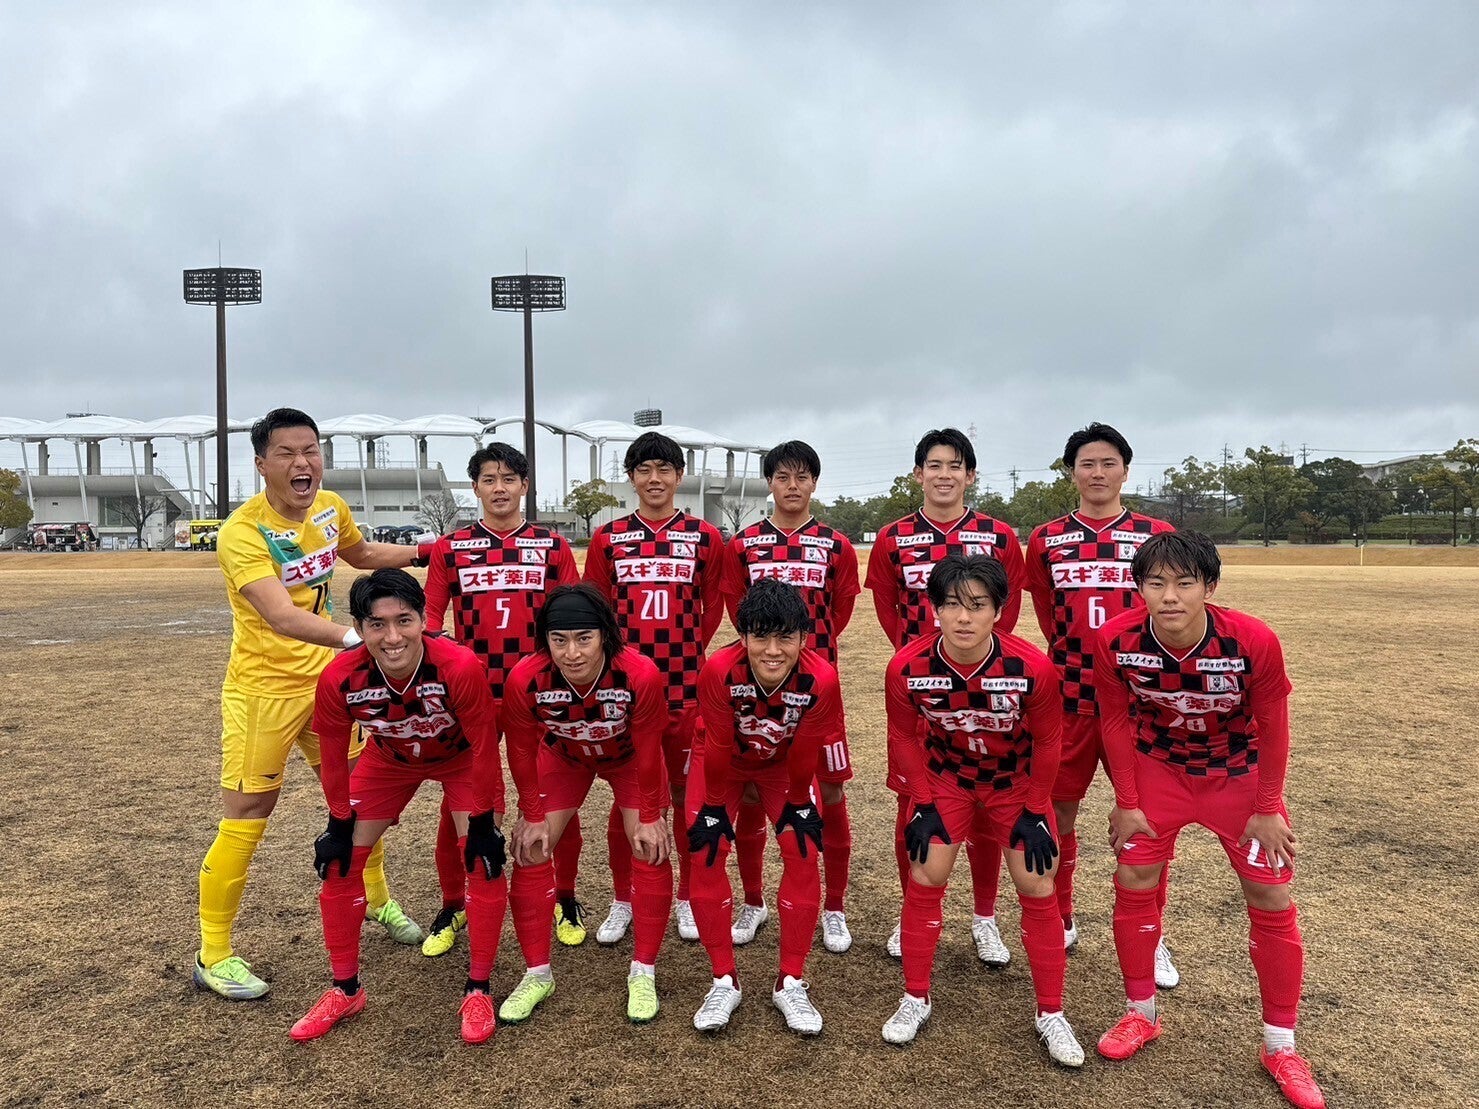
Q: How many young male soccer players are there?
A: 11